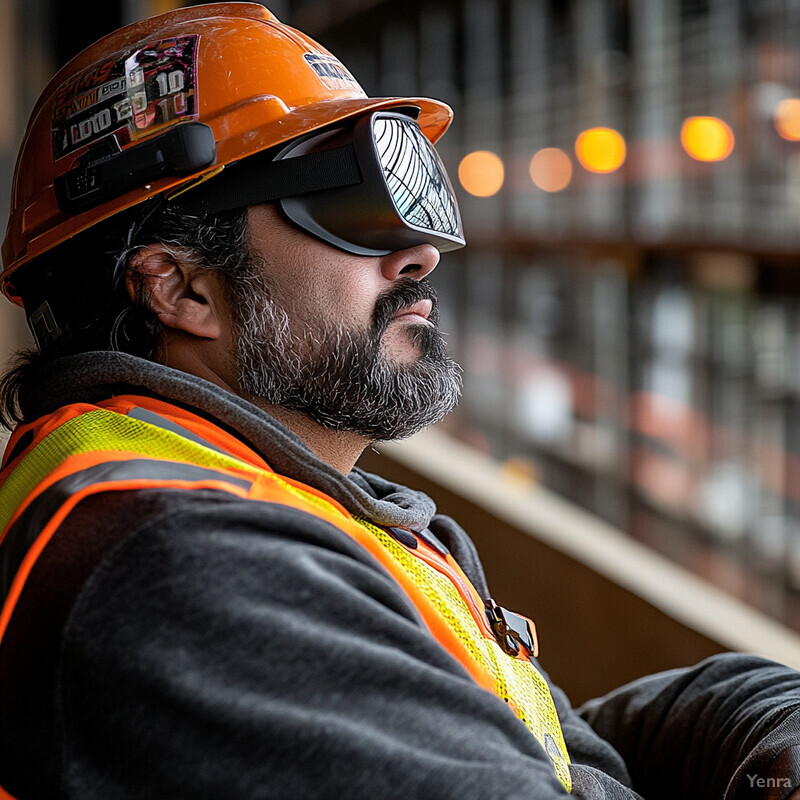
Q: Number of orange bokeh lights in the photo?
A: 5